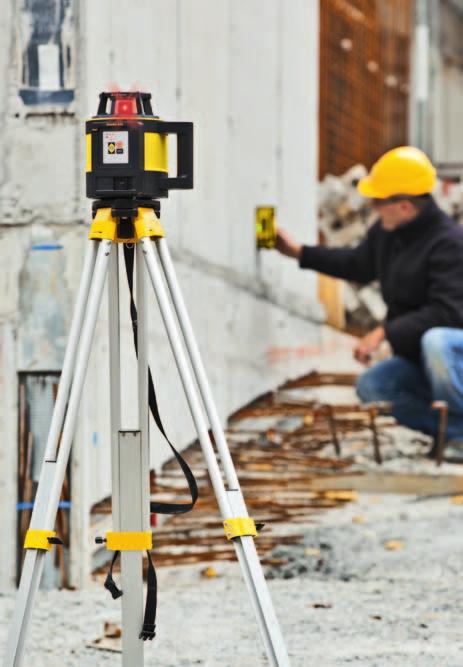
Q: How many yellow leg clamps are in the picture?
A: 3